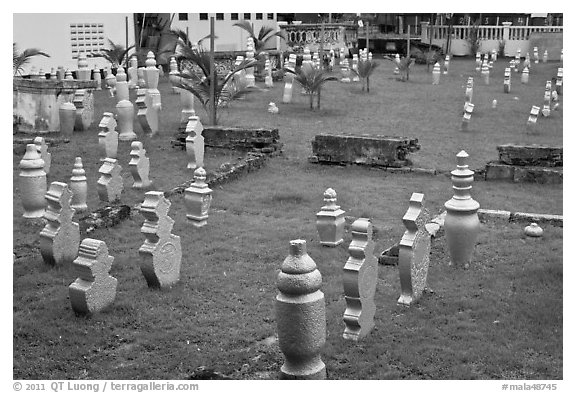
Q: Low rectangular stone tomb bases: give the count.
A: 3